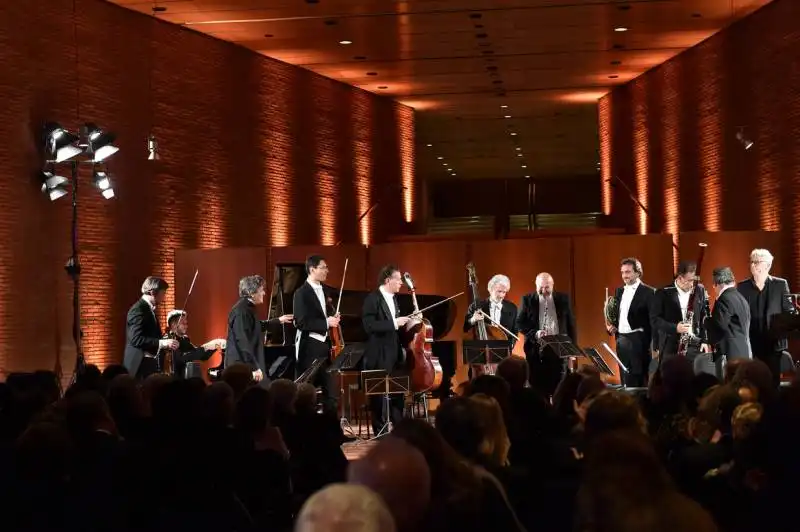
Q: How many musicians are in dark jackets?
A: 11